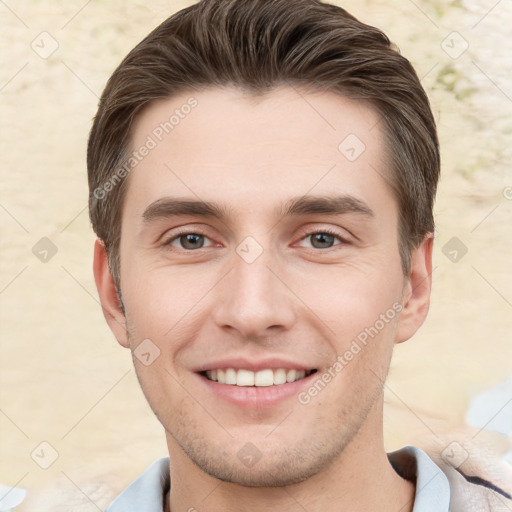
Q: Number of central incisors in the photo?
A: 2